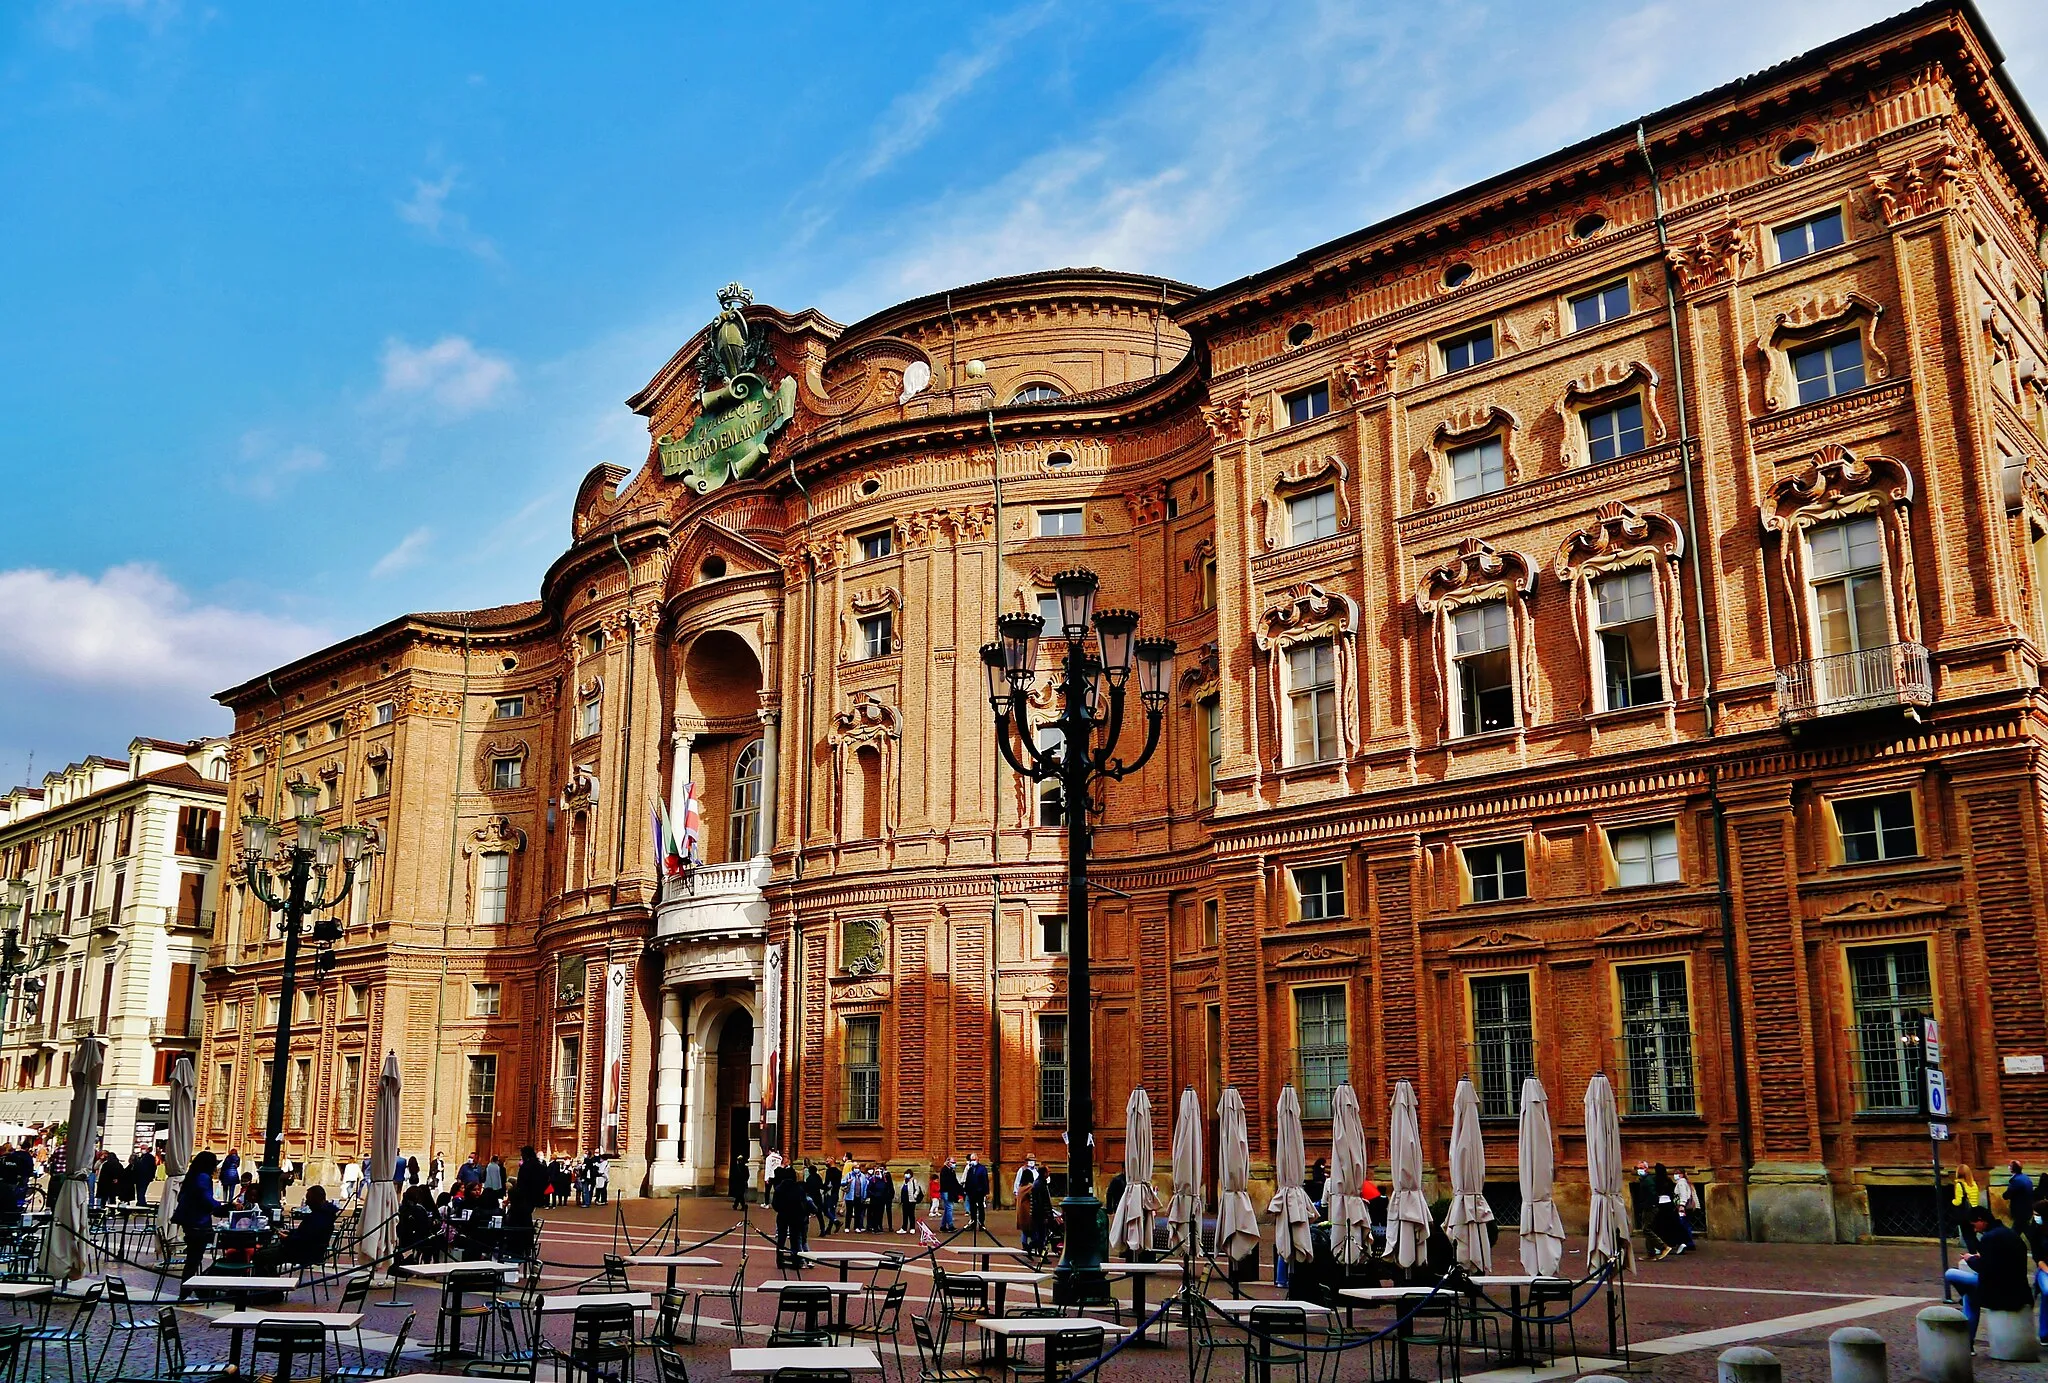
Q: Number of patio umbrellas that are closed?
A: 12